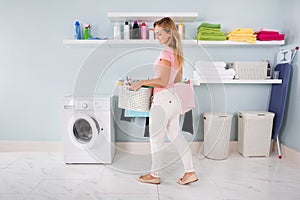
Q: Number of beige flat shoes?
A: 2